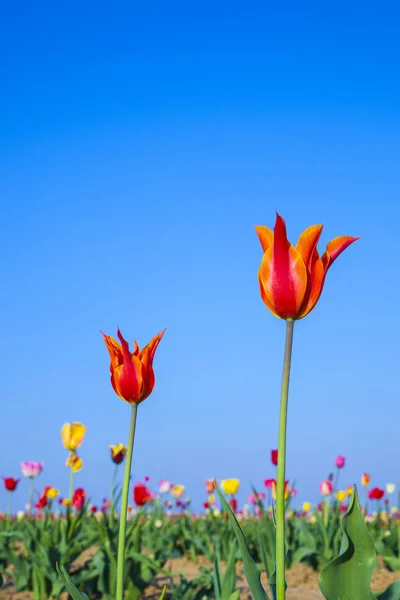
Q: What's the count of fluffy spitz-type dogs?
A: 0